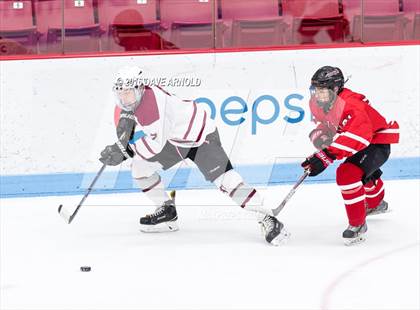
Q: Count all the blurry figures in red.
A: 2